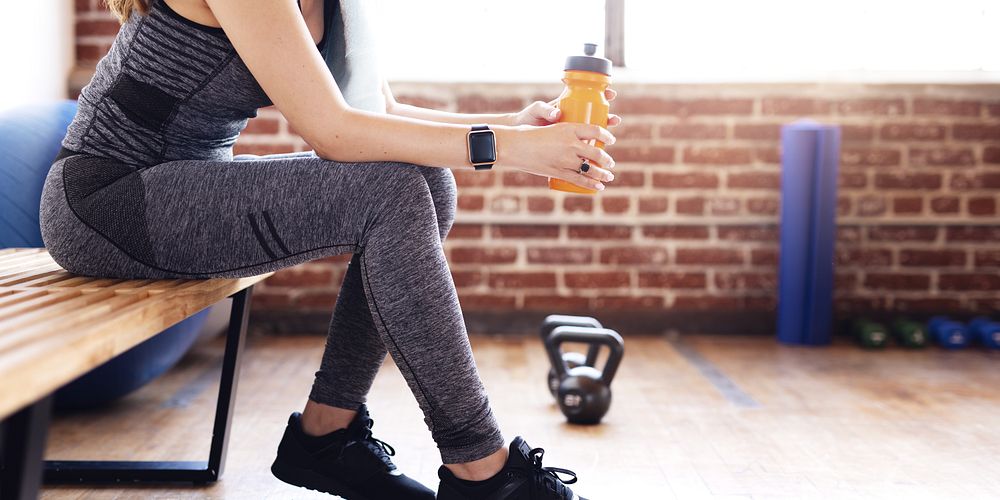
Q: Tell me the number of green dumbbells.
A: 2